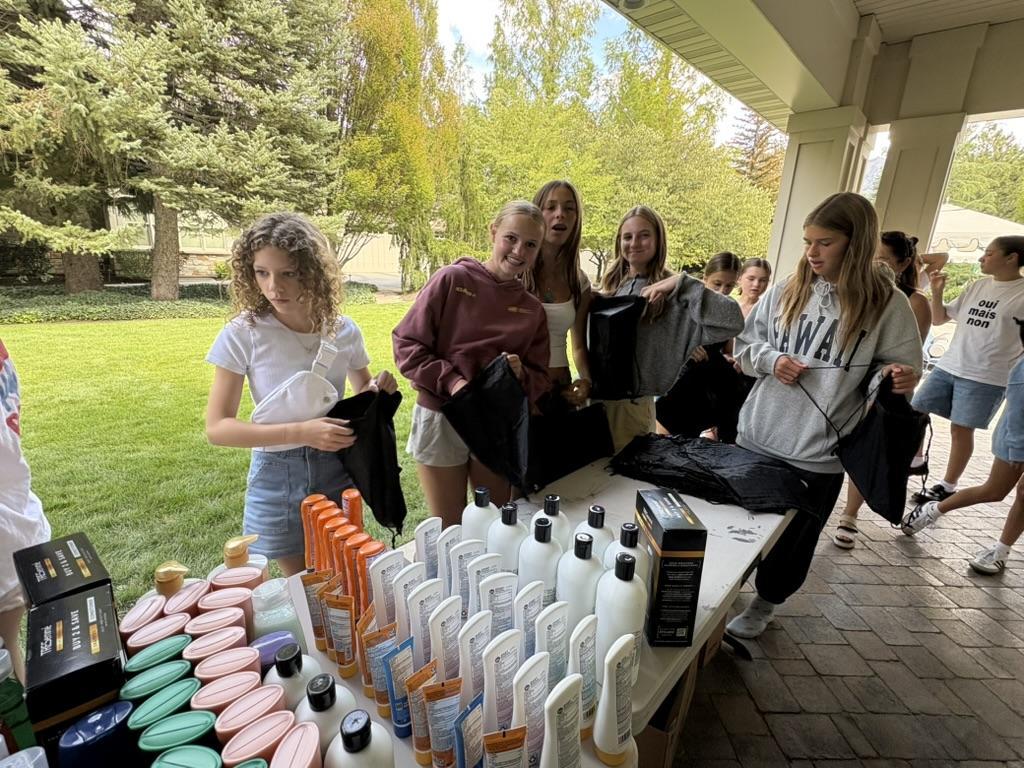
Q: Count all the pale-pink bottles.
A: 12